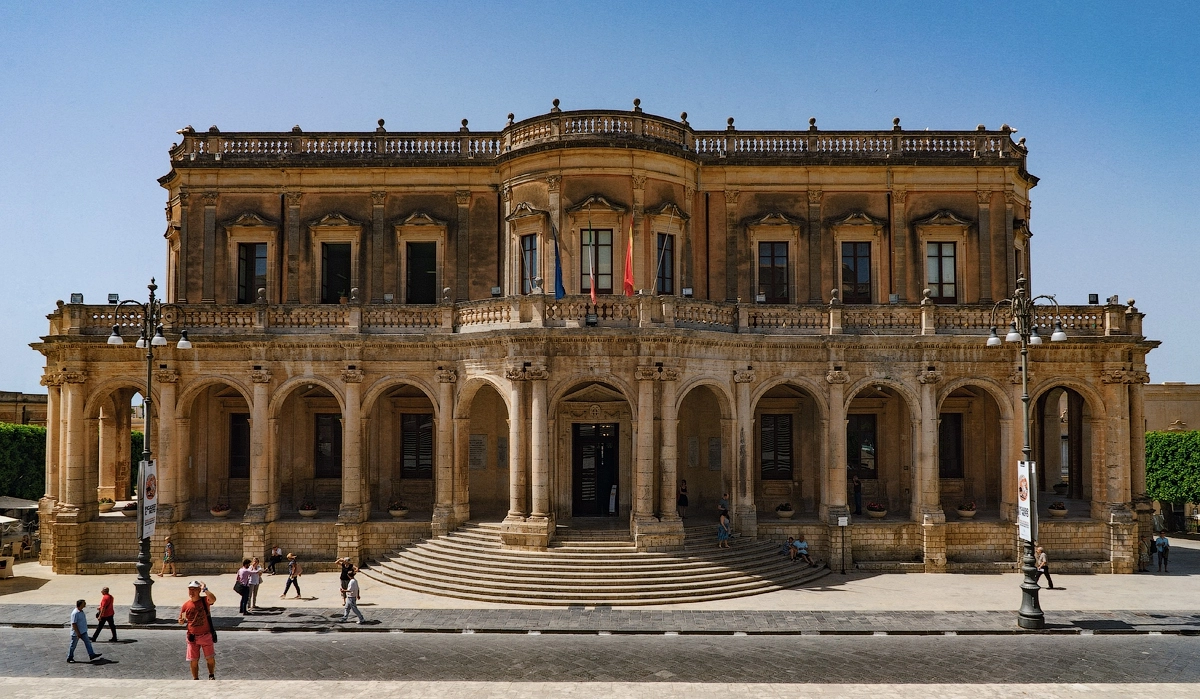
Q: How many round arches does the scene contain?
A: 11